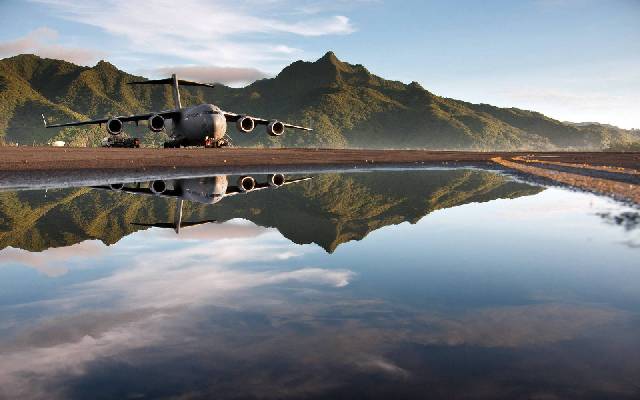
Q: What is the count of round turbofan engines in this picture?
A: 4